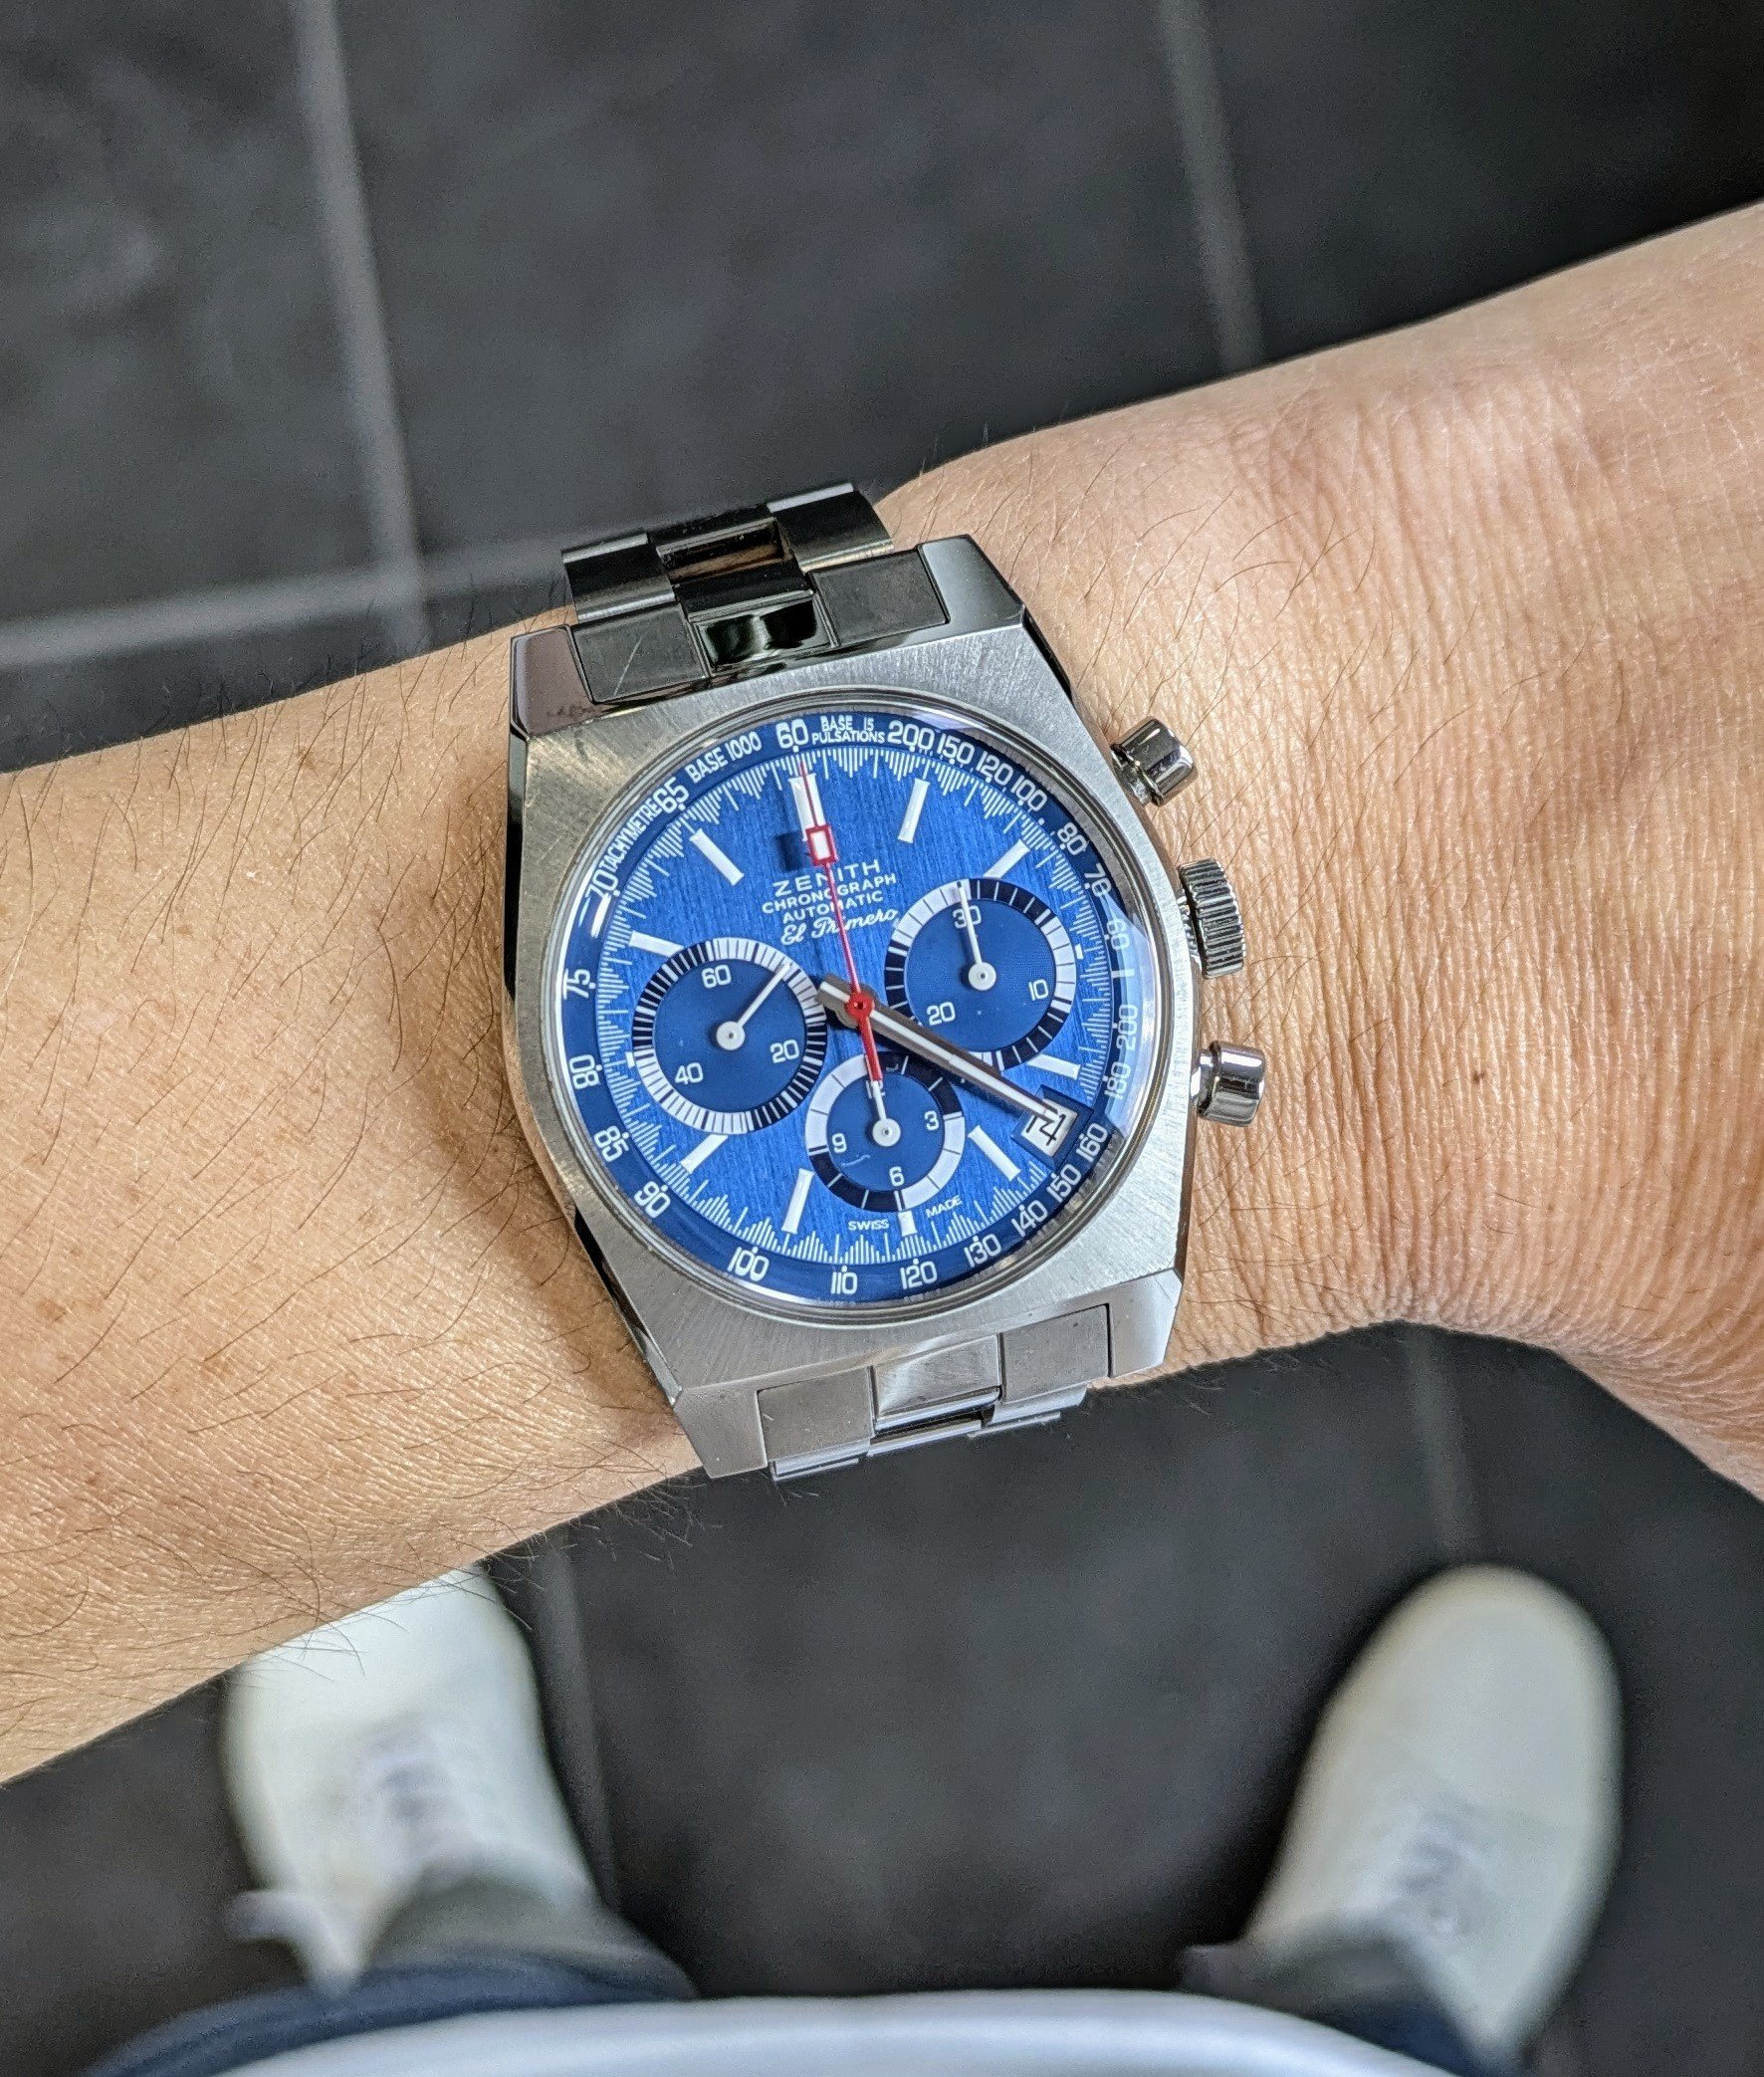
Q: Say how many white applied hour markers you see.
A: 12